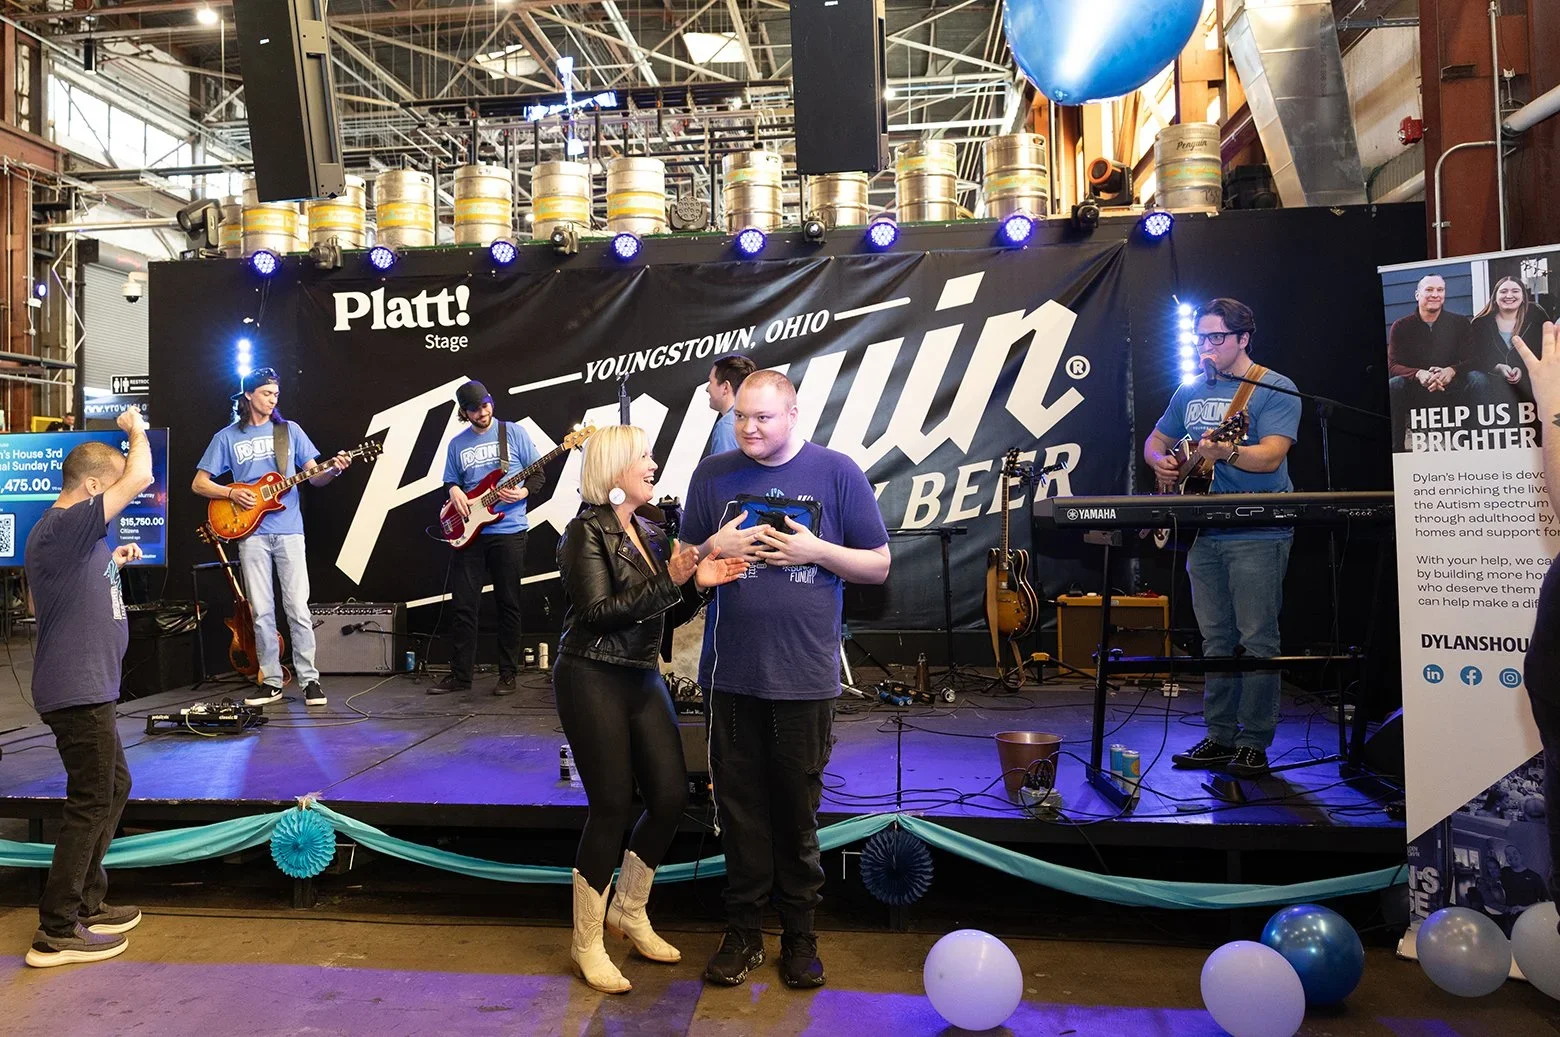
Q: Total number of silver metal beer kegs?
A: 12